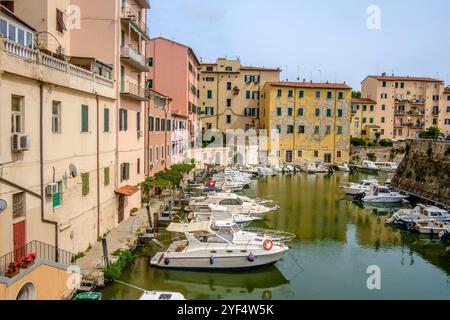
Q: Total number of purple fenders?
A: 2